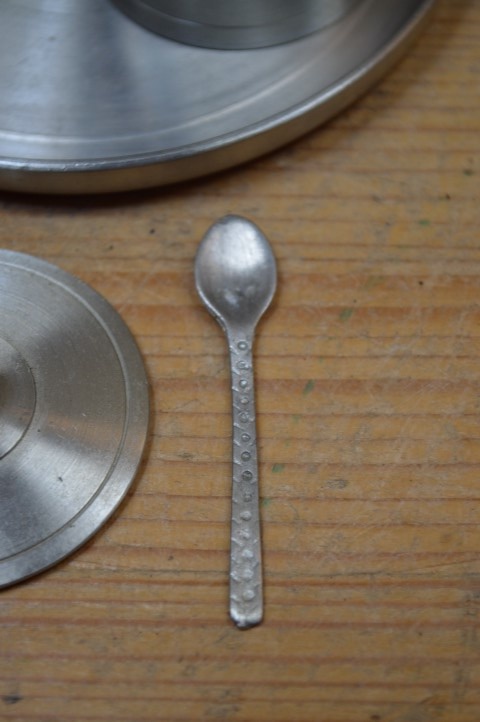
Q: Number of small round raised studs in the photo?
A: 14